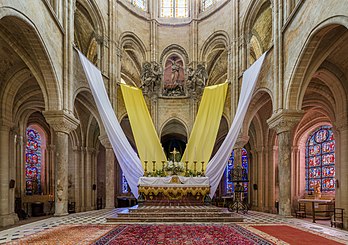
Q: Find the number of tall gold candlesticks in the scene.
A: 6